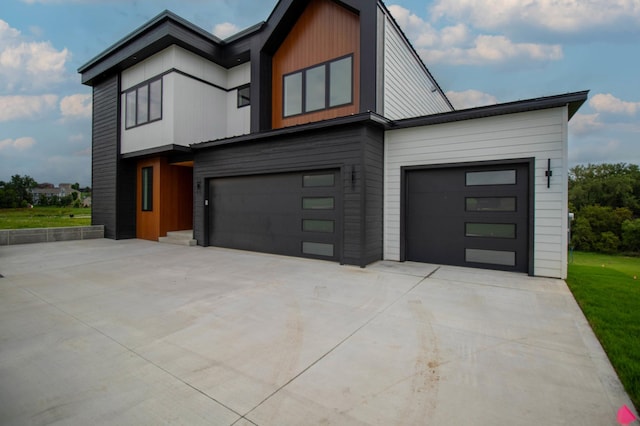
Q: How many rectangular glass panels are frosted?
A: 8